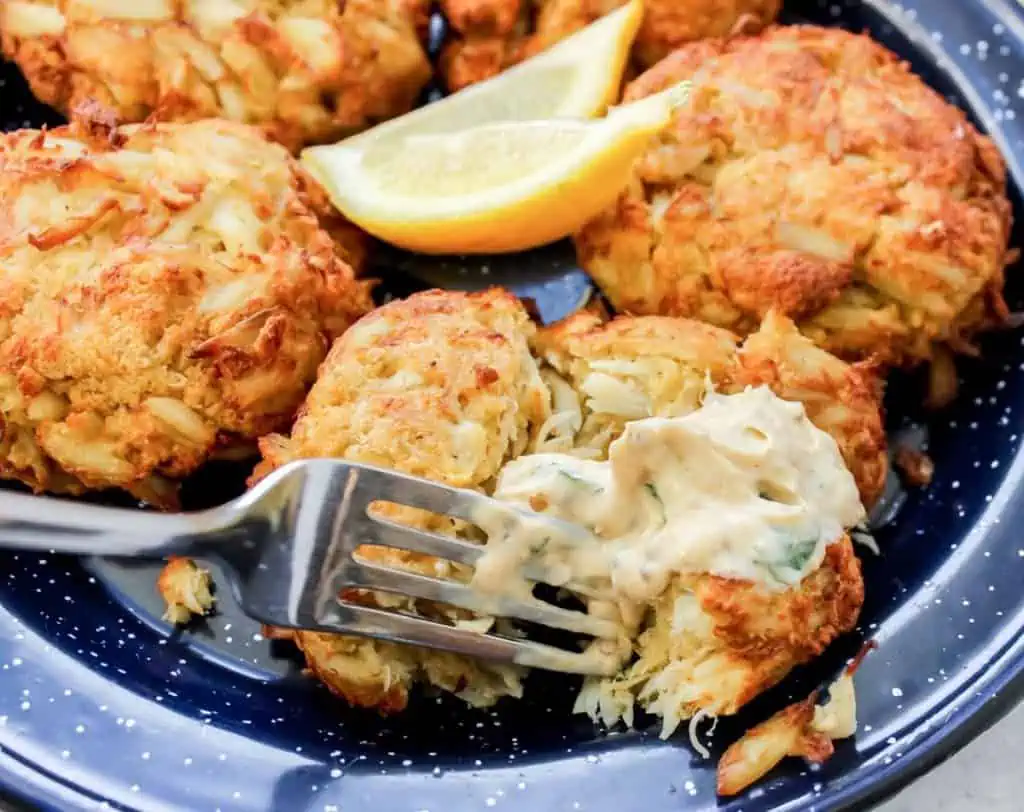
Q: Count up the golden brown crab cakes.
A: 5